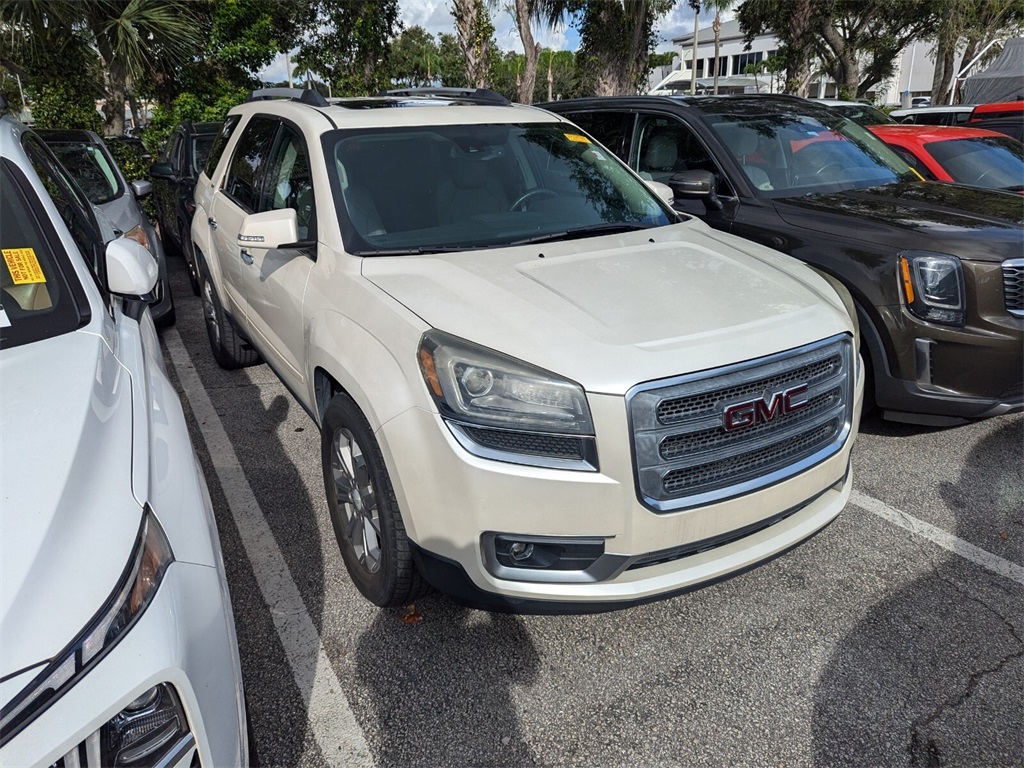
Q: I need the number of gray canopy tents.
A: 1